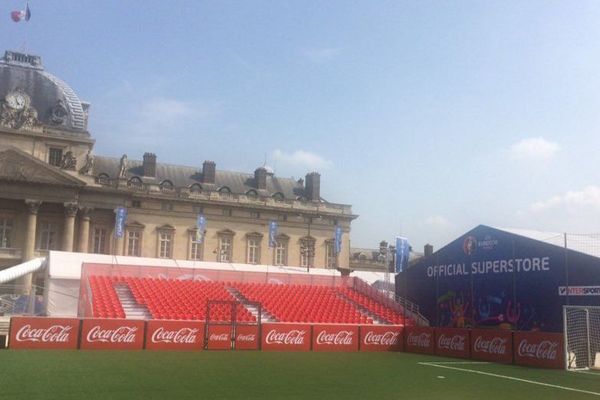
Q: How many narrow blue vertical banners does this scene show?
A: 5